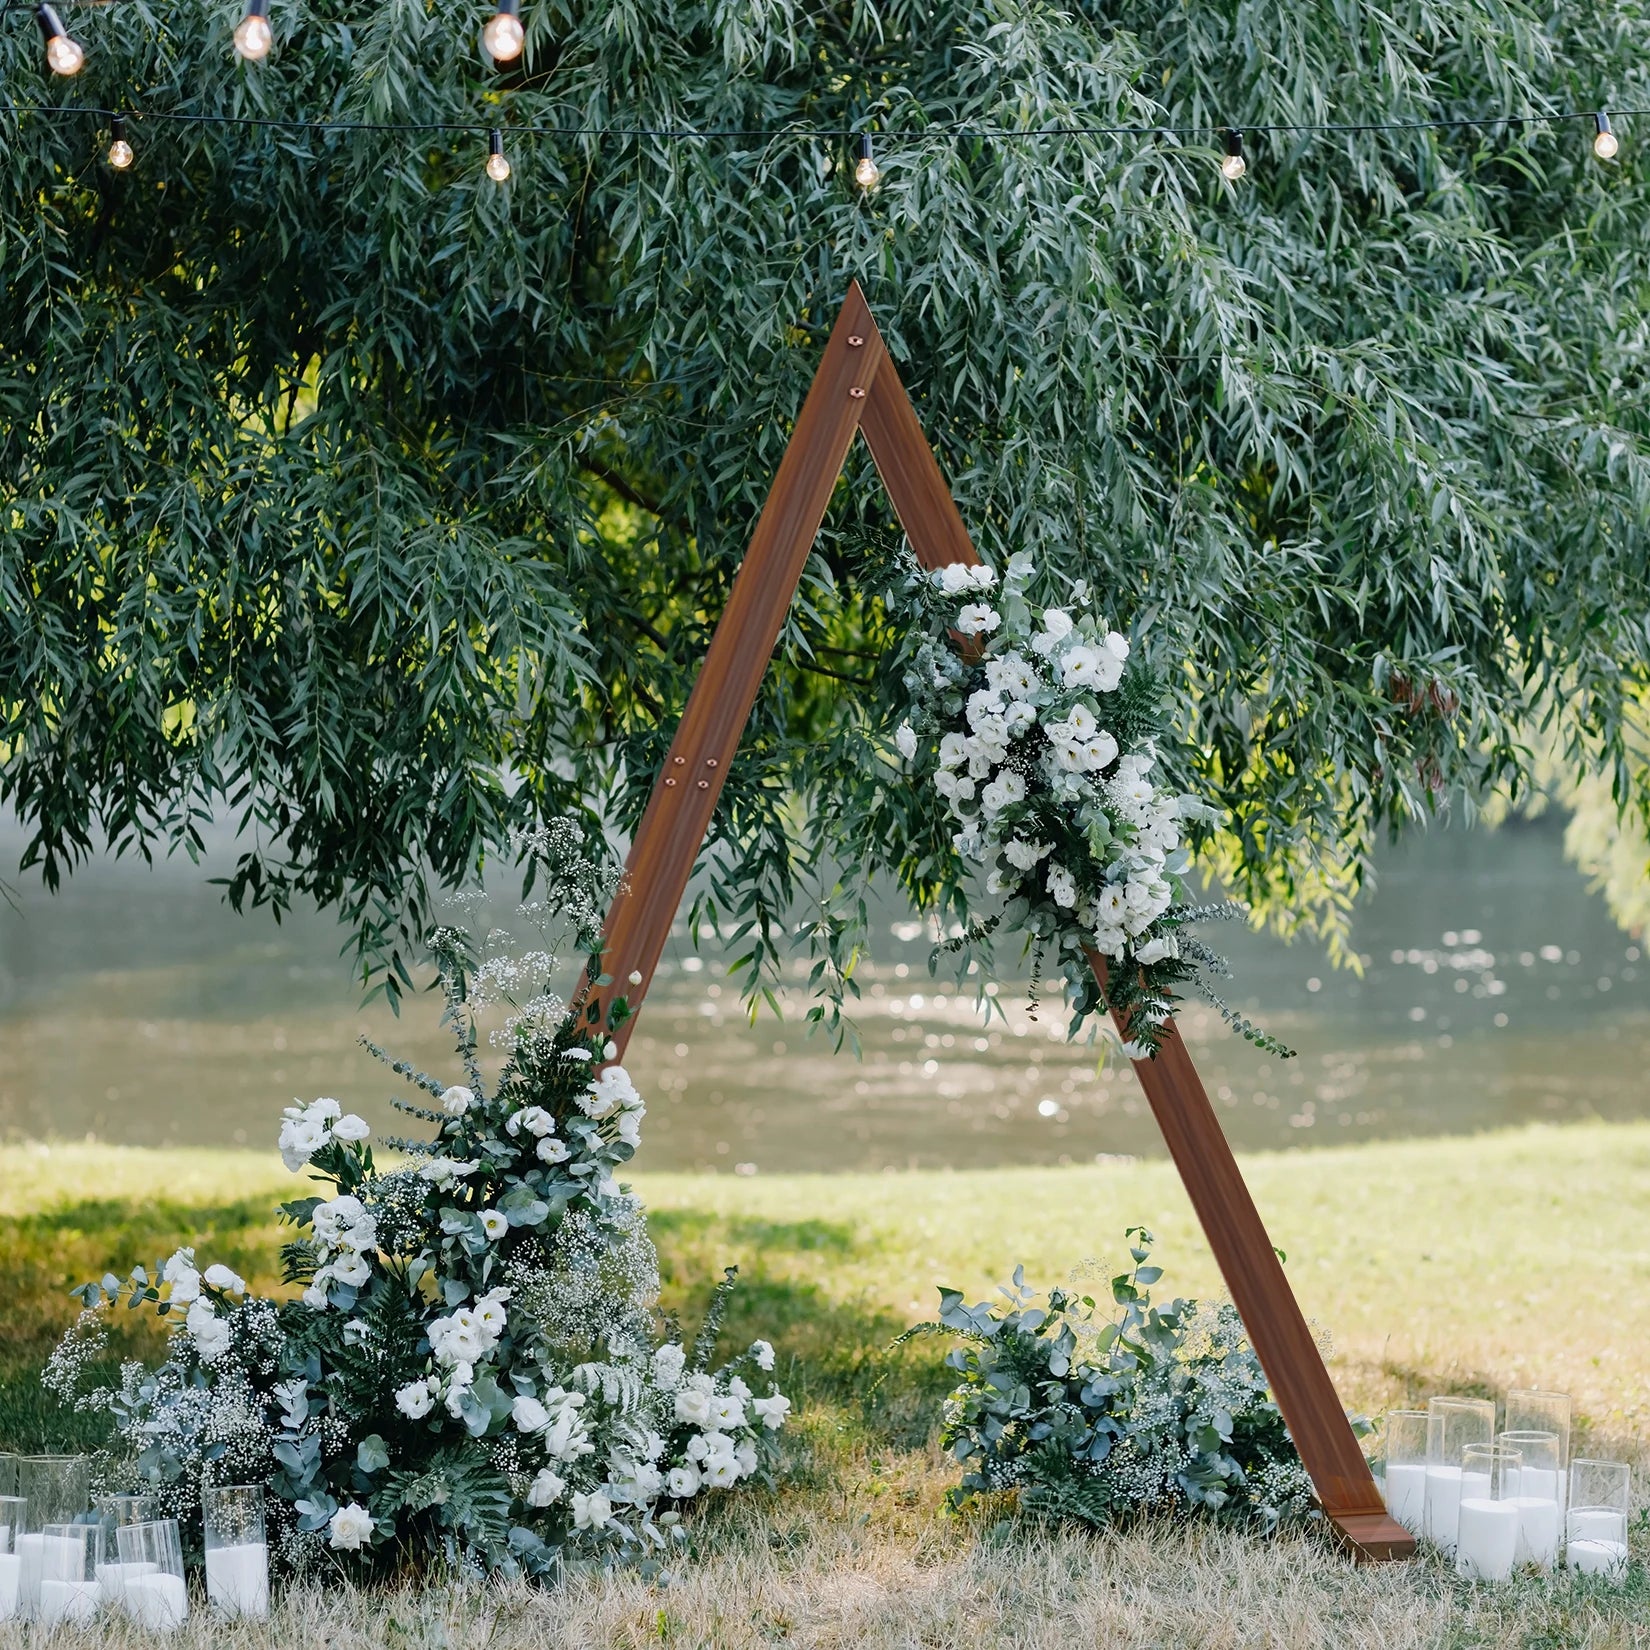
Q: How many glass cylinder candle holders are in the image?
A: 14